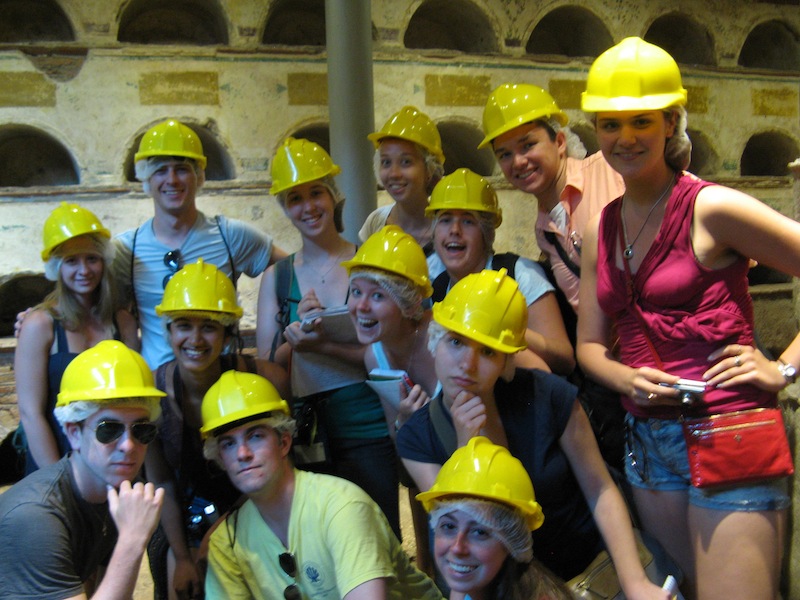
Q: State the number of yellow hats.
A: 13